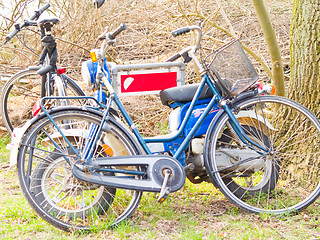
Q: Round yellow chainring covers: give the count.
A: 0